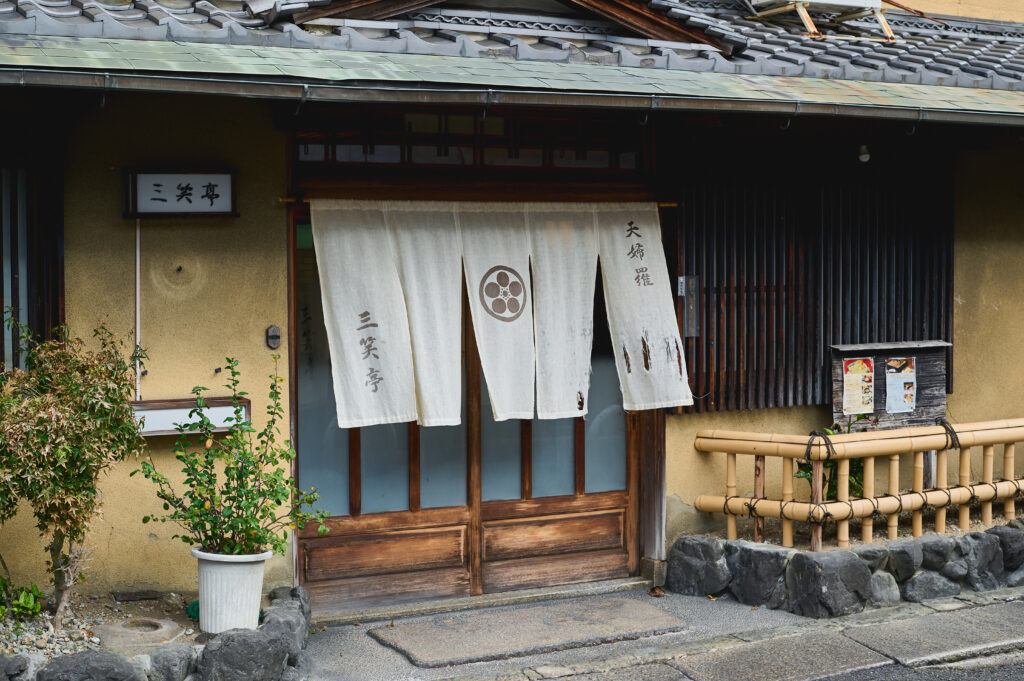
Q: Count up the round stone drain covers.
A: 1